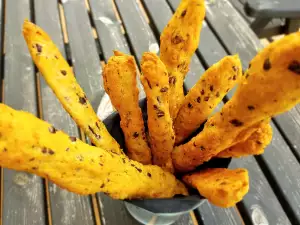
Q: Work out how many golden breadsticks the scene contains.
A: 9